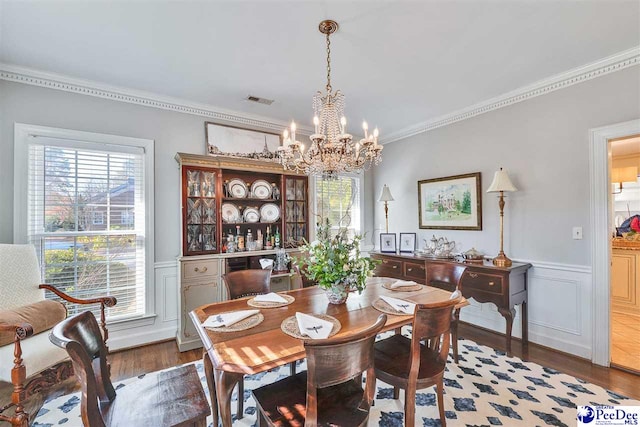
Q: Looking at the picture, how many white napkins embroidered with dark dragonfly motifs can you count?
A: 3